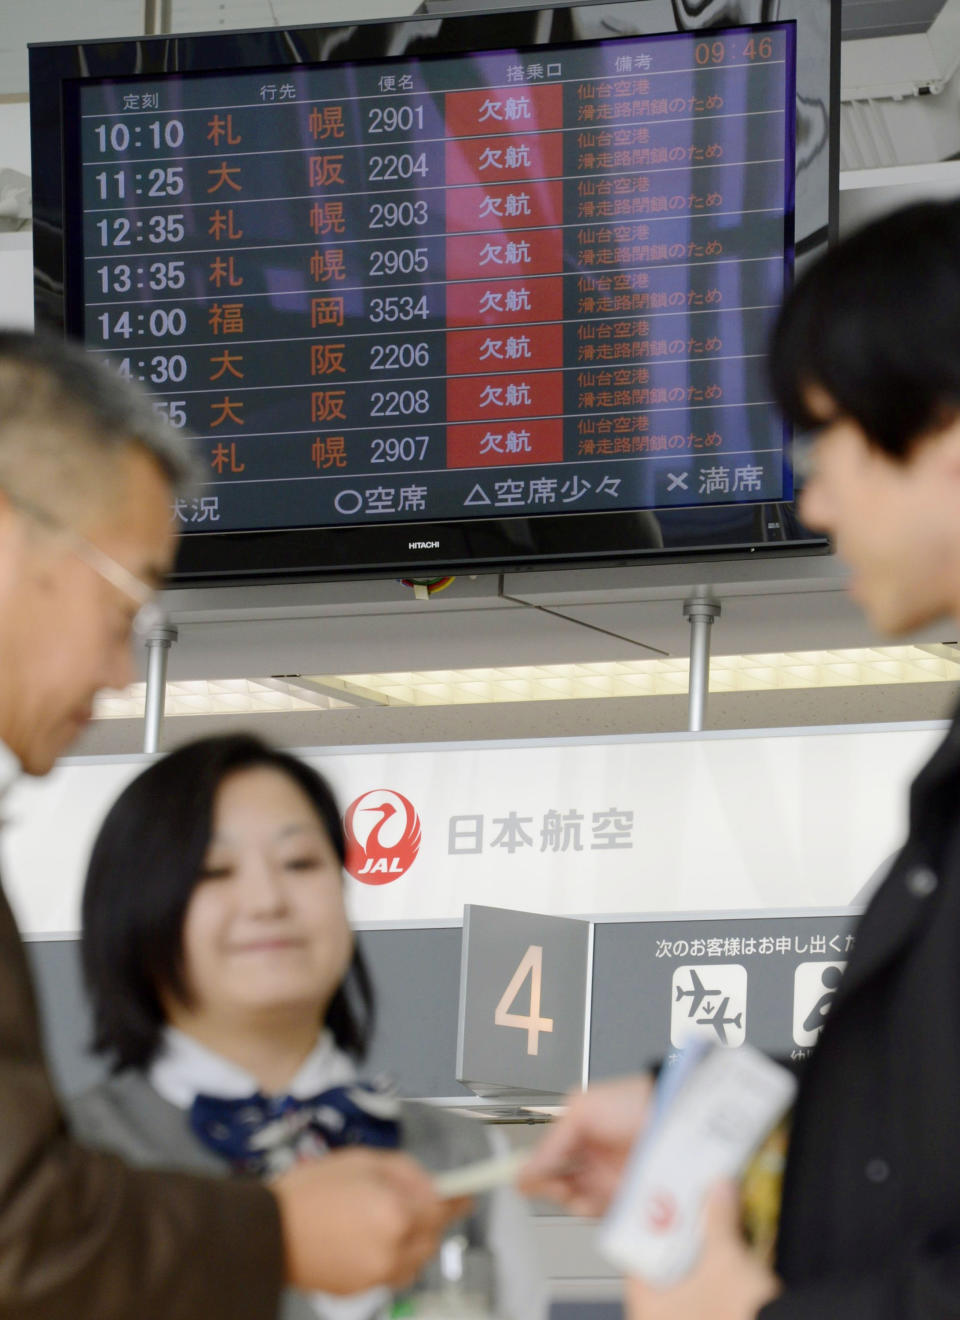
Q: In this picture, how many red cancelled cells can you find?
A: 8